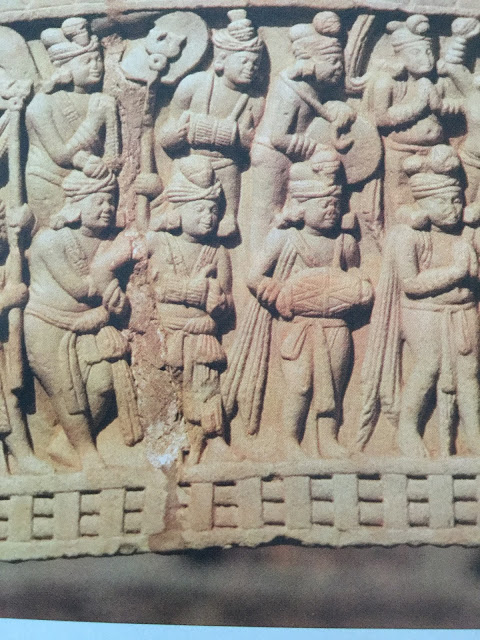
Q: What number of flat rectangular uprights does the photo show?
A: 10